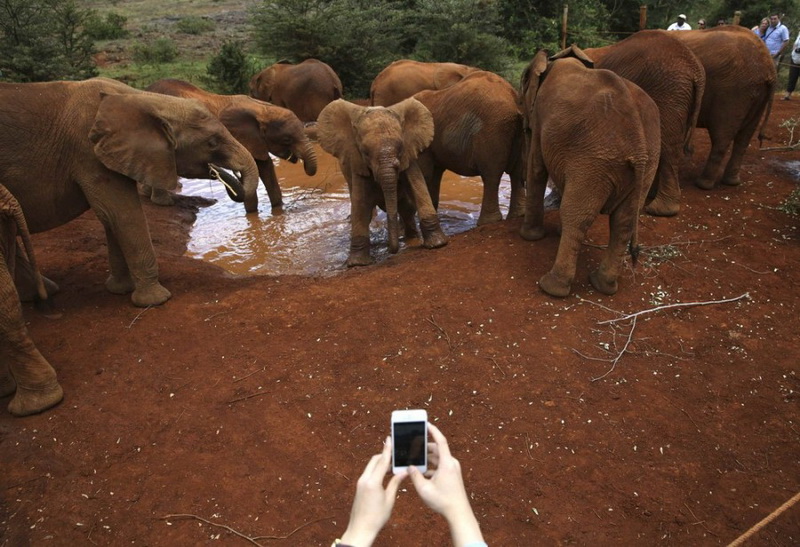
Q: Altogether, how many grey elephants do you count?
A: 0